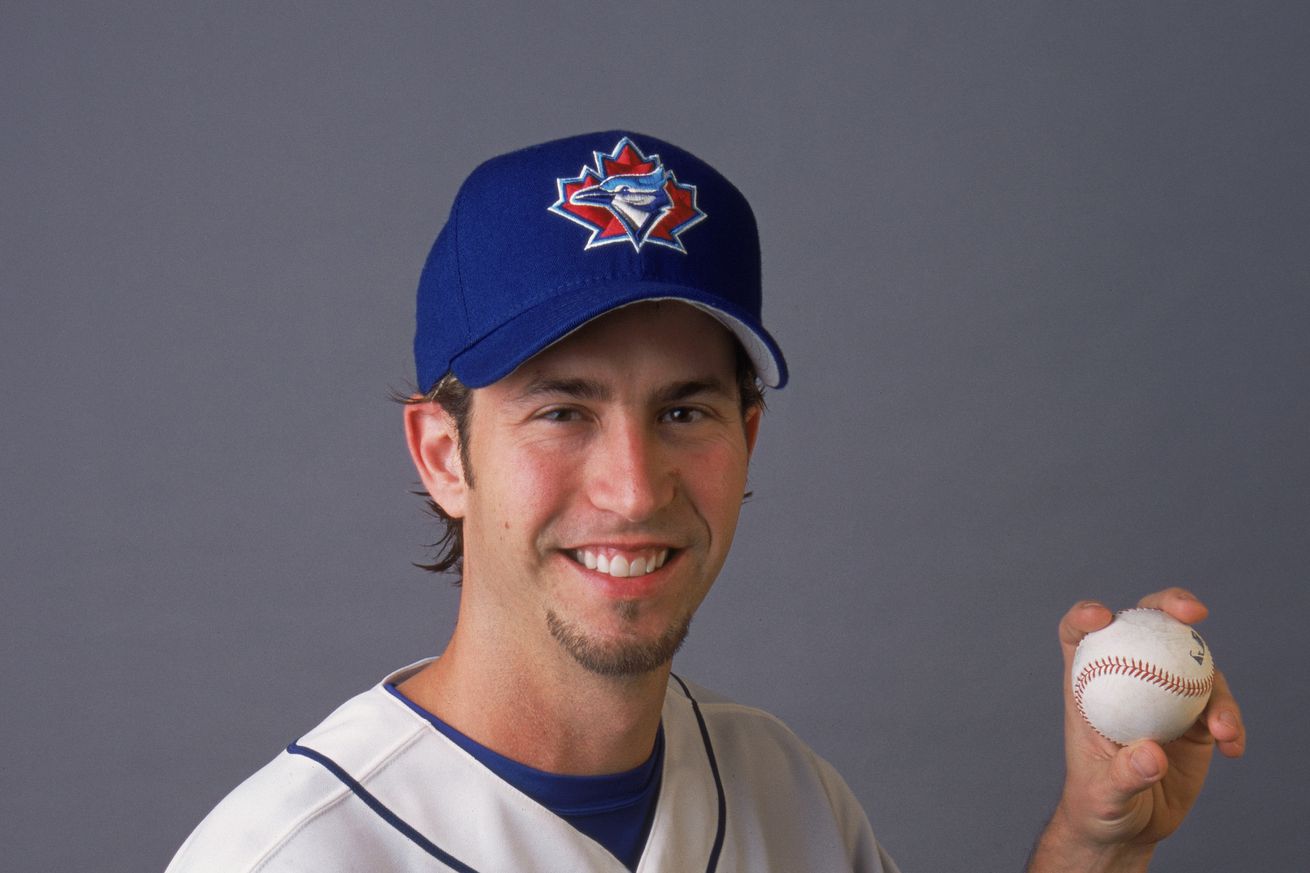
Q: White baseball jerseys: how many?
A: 1